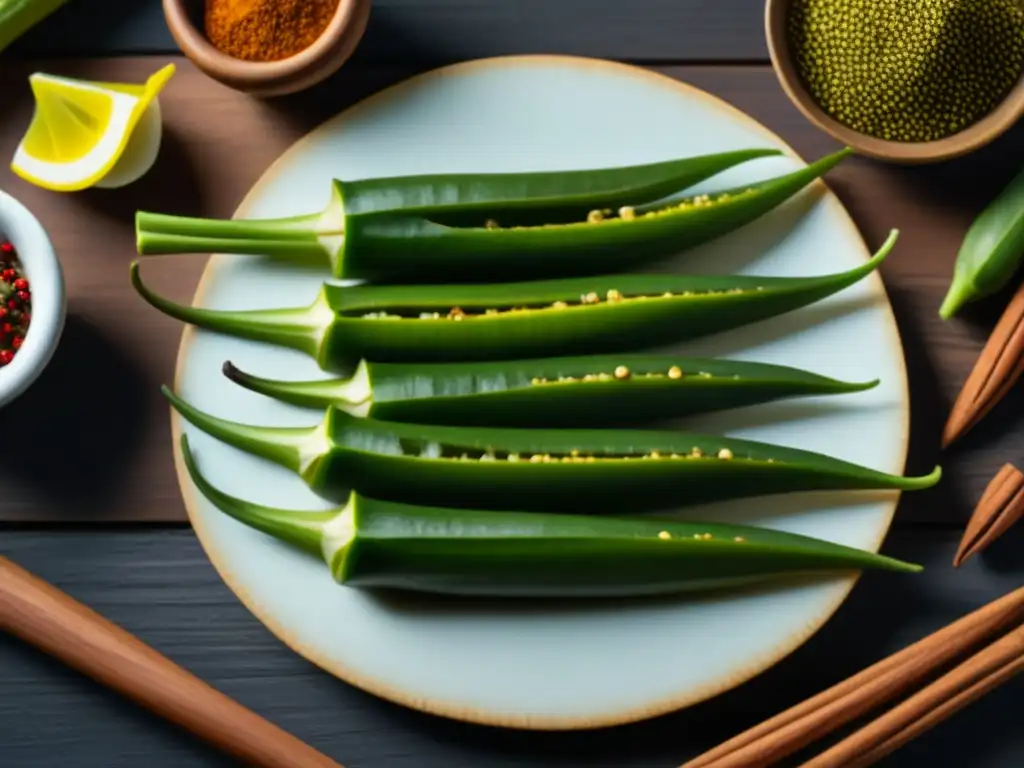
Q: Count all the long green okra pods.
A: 5